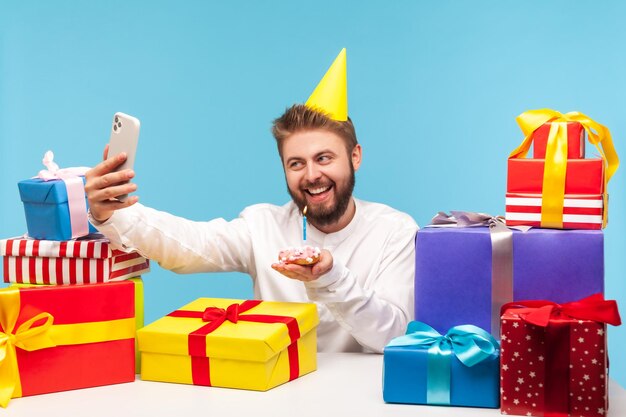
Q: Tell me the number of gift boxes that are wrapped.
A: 11